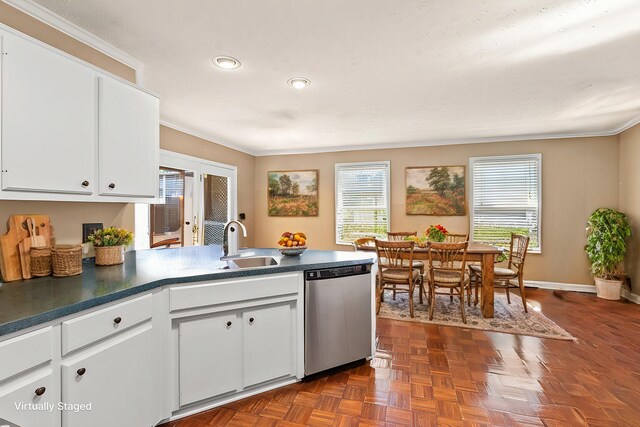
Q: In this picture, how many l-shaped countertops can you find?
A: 1